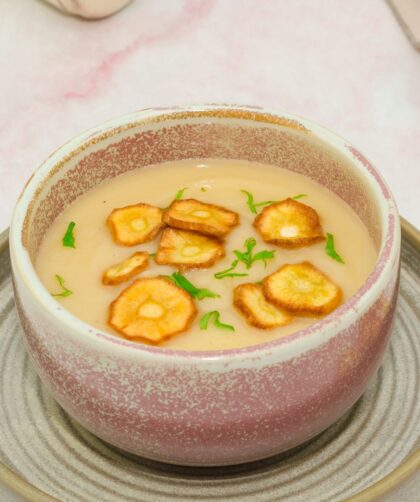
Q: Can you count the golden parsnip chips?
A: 8